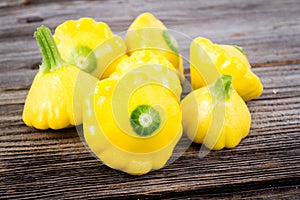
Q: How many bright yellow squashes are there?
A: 7